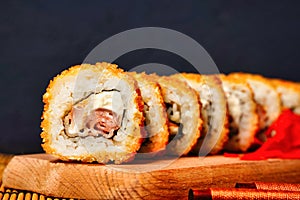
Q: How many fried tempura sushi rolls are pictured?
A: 7